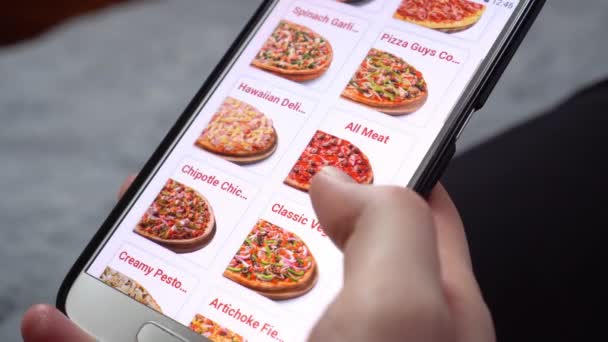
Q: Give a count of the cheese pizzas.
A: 0